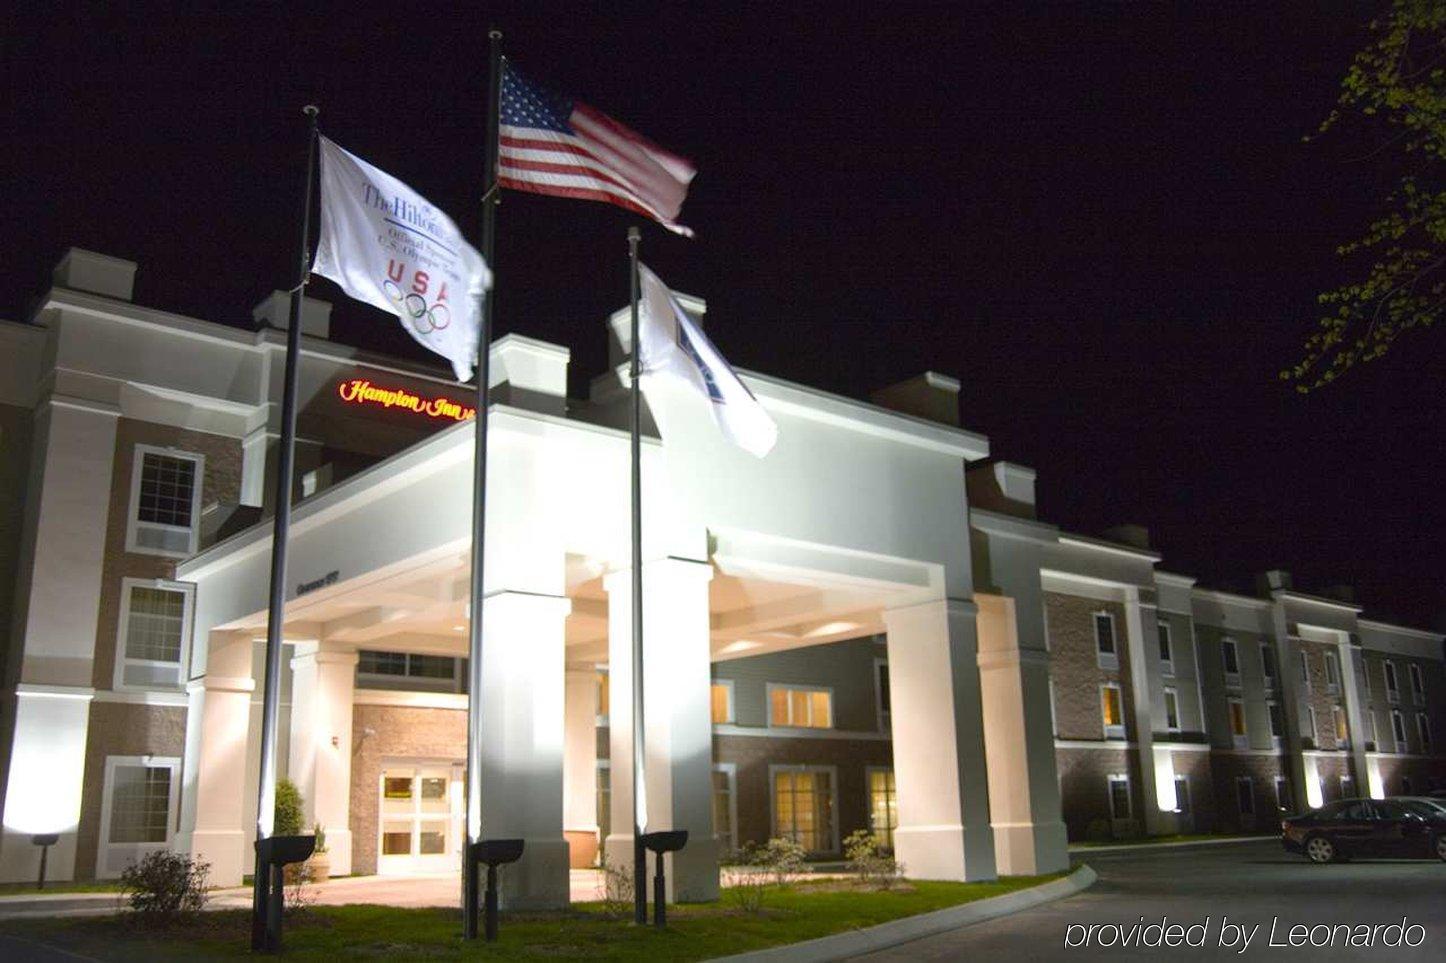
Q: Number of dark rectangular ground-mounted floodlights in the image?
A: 4